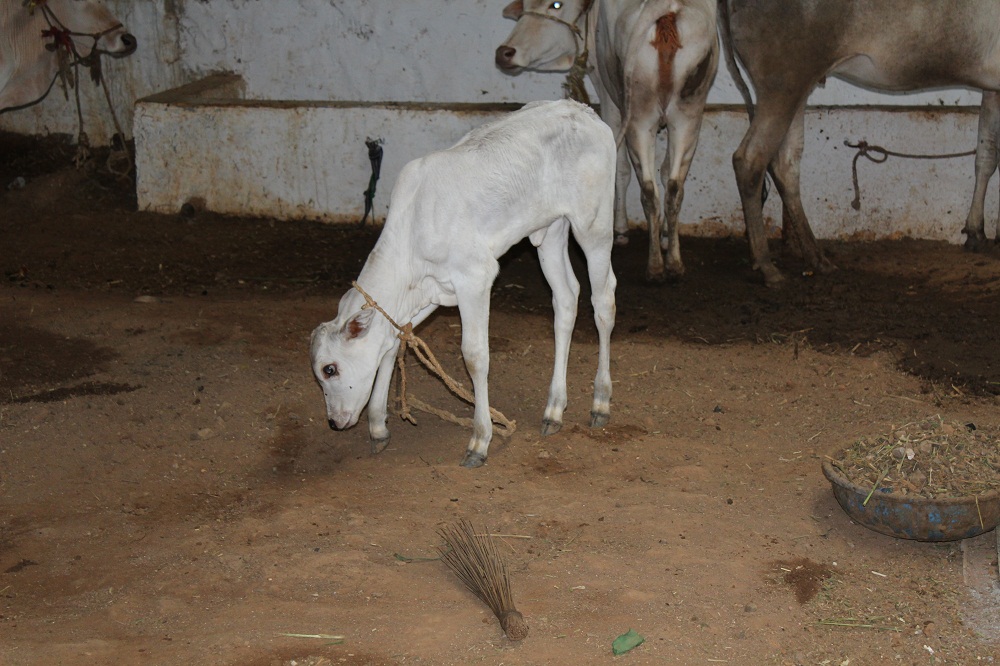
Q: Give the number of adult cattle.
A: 3